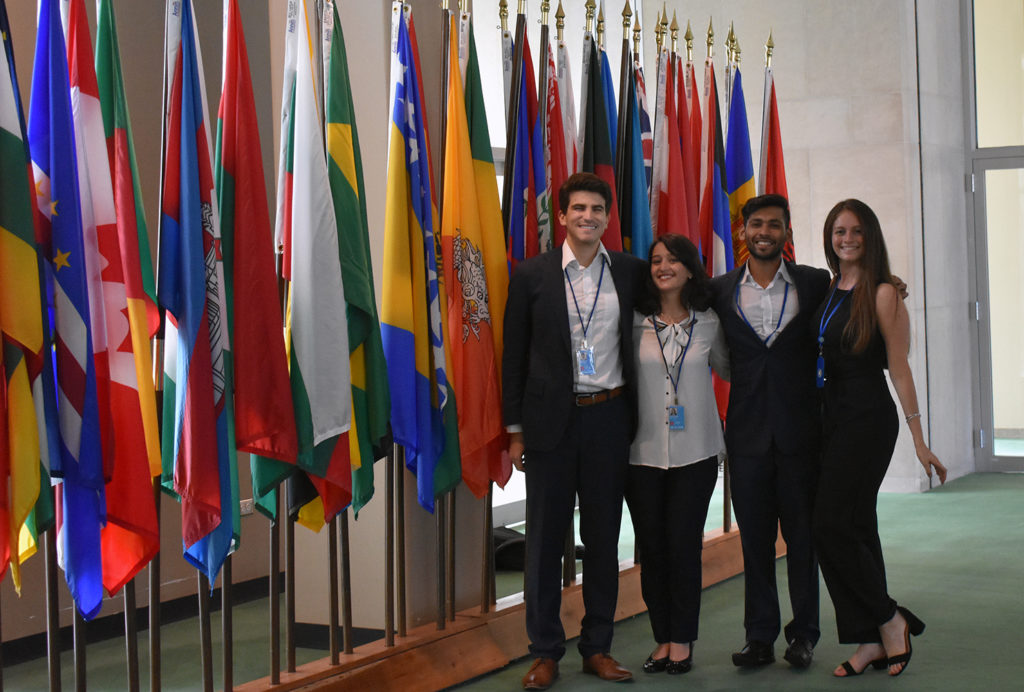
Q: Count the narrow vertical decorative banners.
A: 0